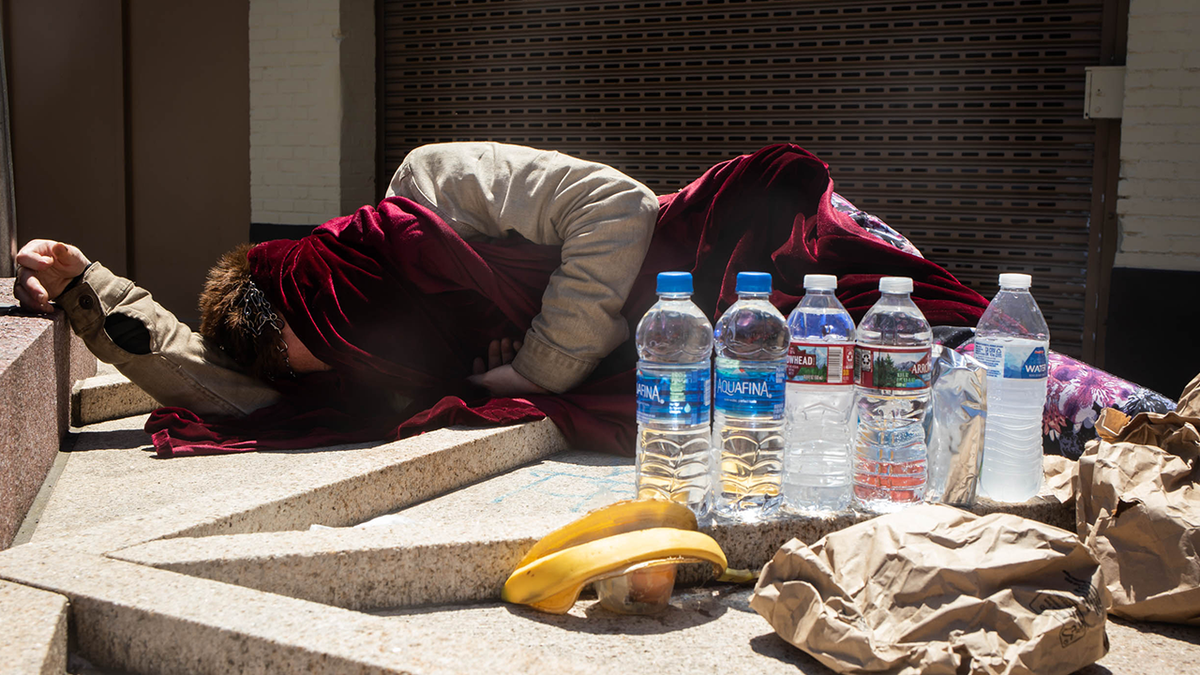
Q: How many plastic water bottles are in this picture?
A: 5